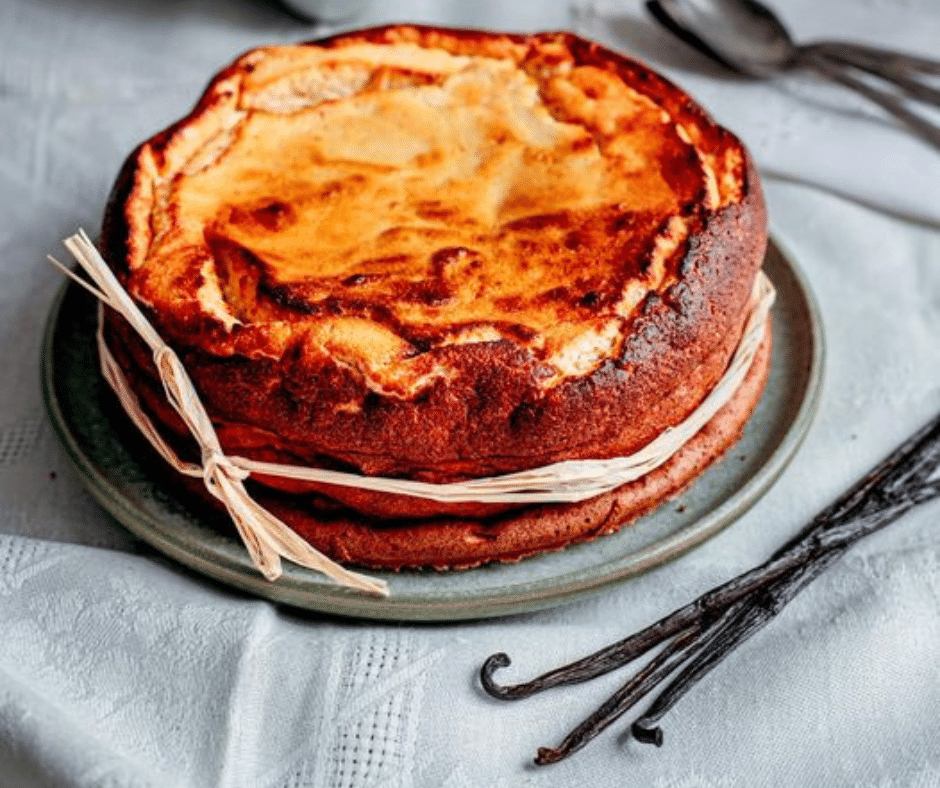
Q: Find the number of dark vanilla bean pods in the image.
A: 3